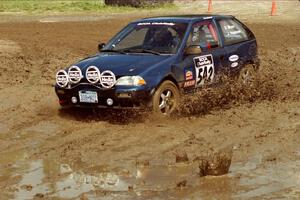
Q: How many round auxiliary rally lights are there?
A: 4